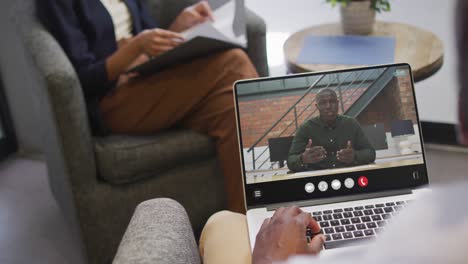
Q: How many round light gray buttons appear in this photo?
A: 4